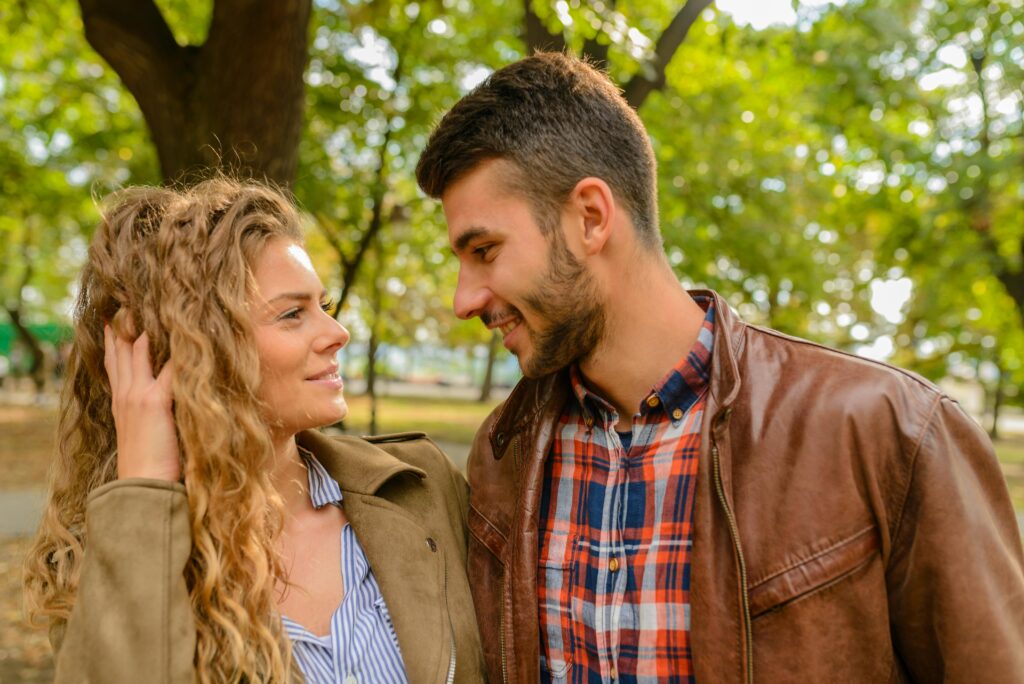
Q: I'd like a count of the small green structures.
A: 1